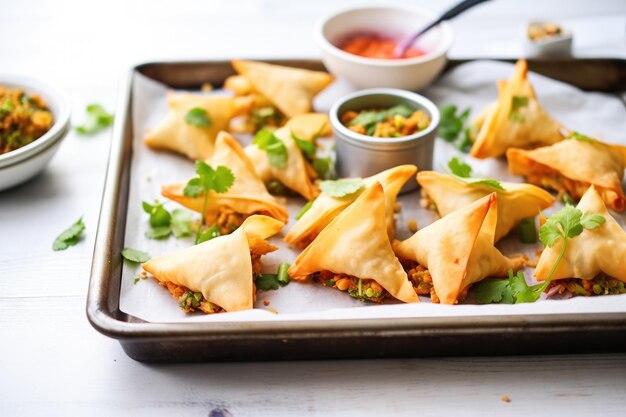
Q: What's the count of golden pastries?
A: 12